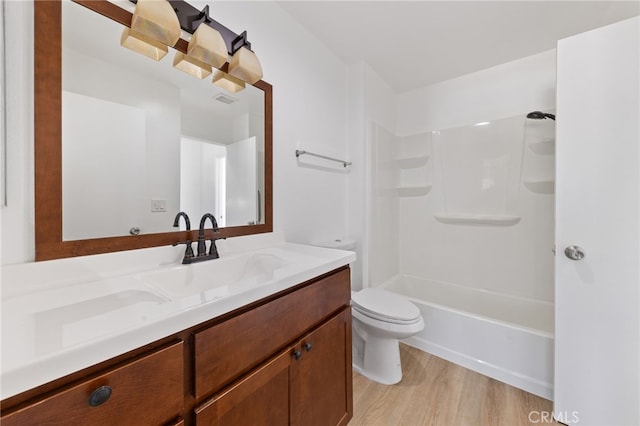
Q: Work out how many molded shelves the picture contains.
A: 5